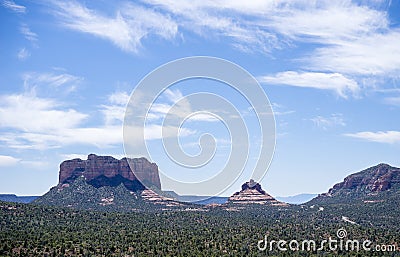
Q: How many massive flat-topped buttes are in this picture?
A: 1